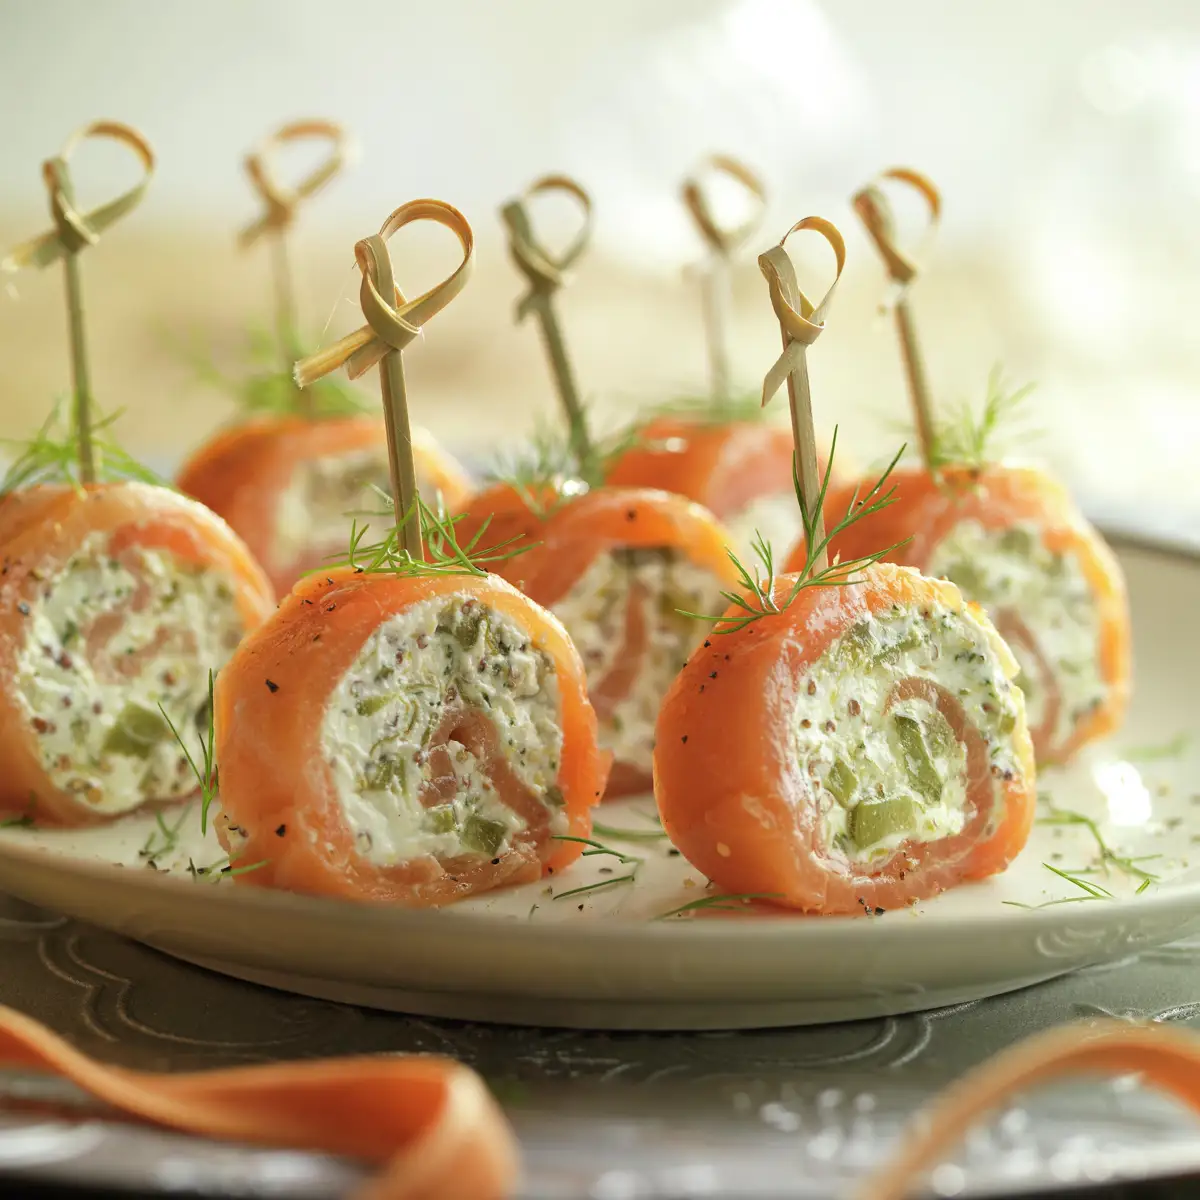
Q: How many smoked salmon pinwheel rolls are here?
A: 7